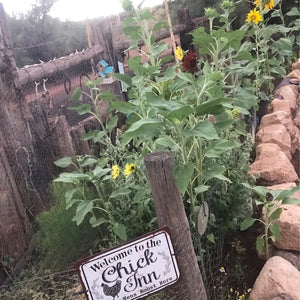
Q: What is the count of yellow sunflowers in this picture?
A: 6